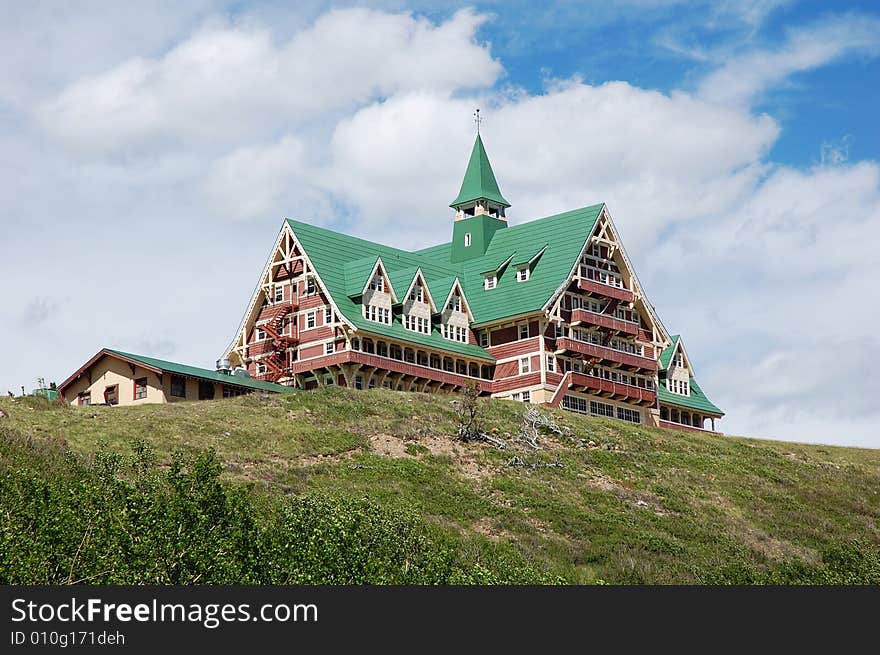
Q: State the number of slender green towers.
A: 1